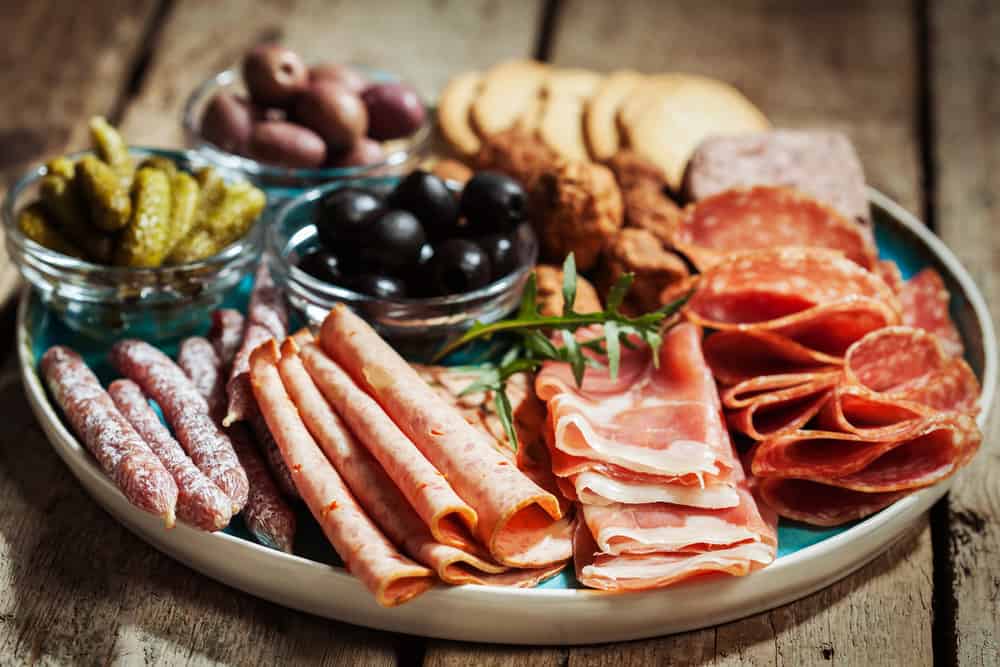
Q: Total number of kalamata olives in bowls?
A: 7